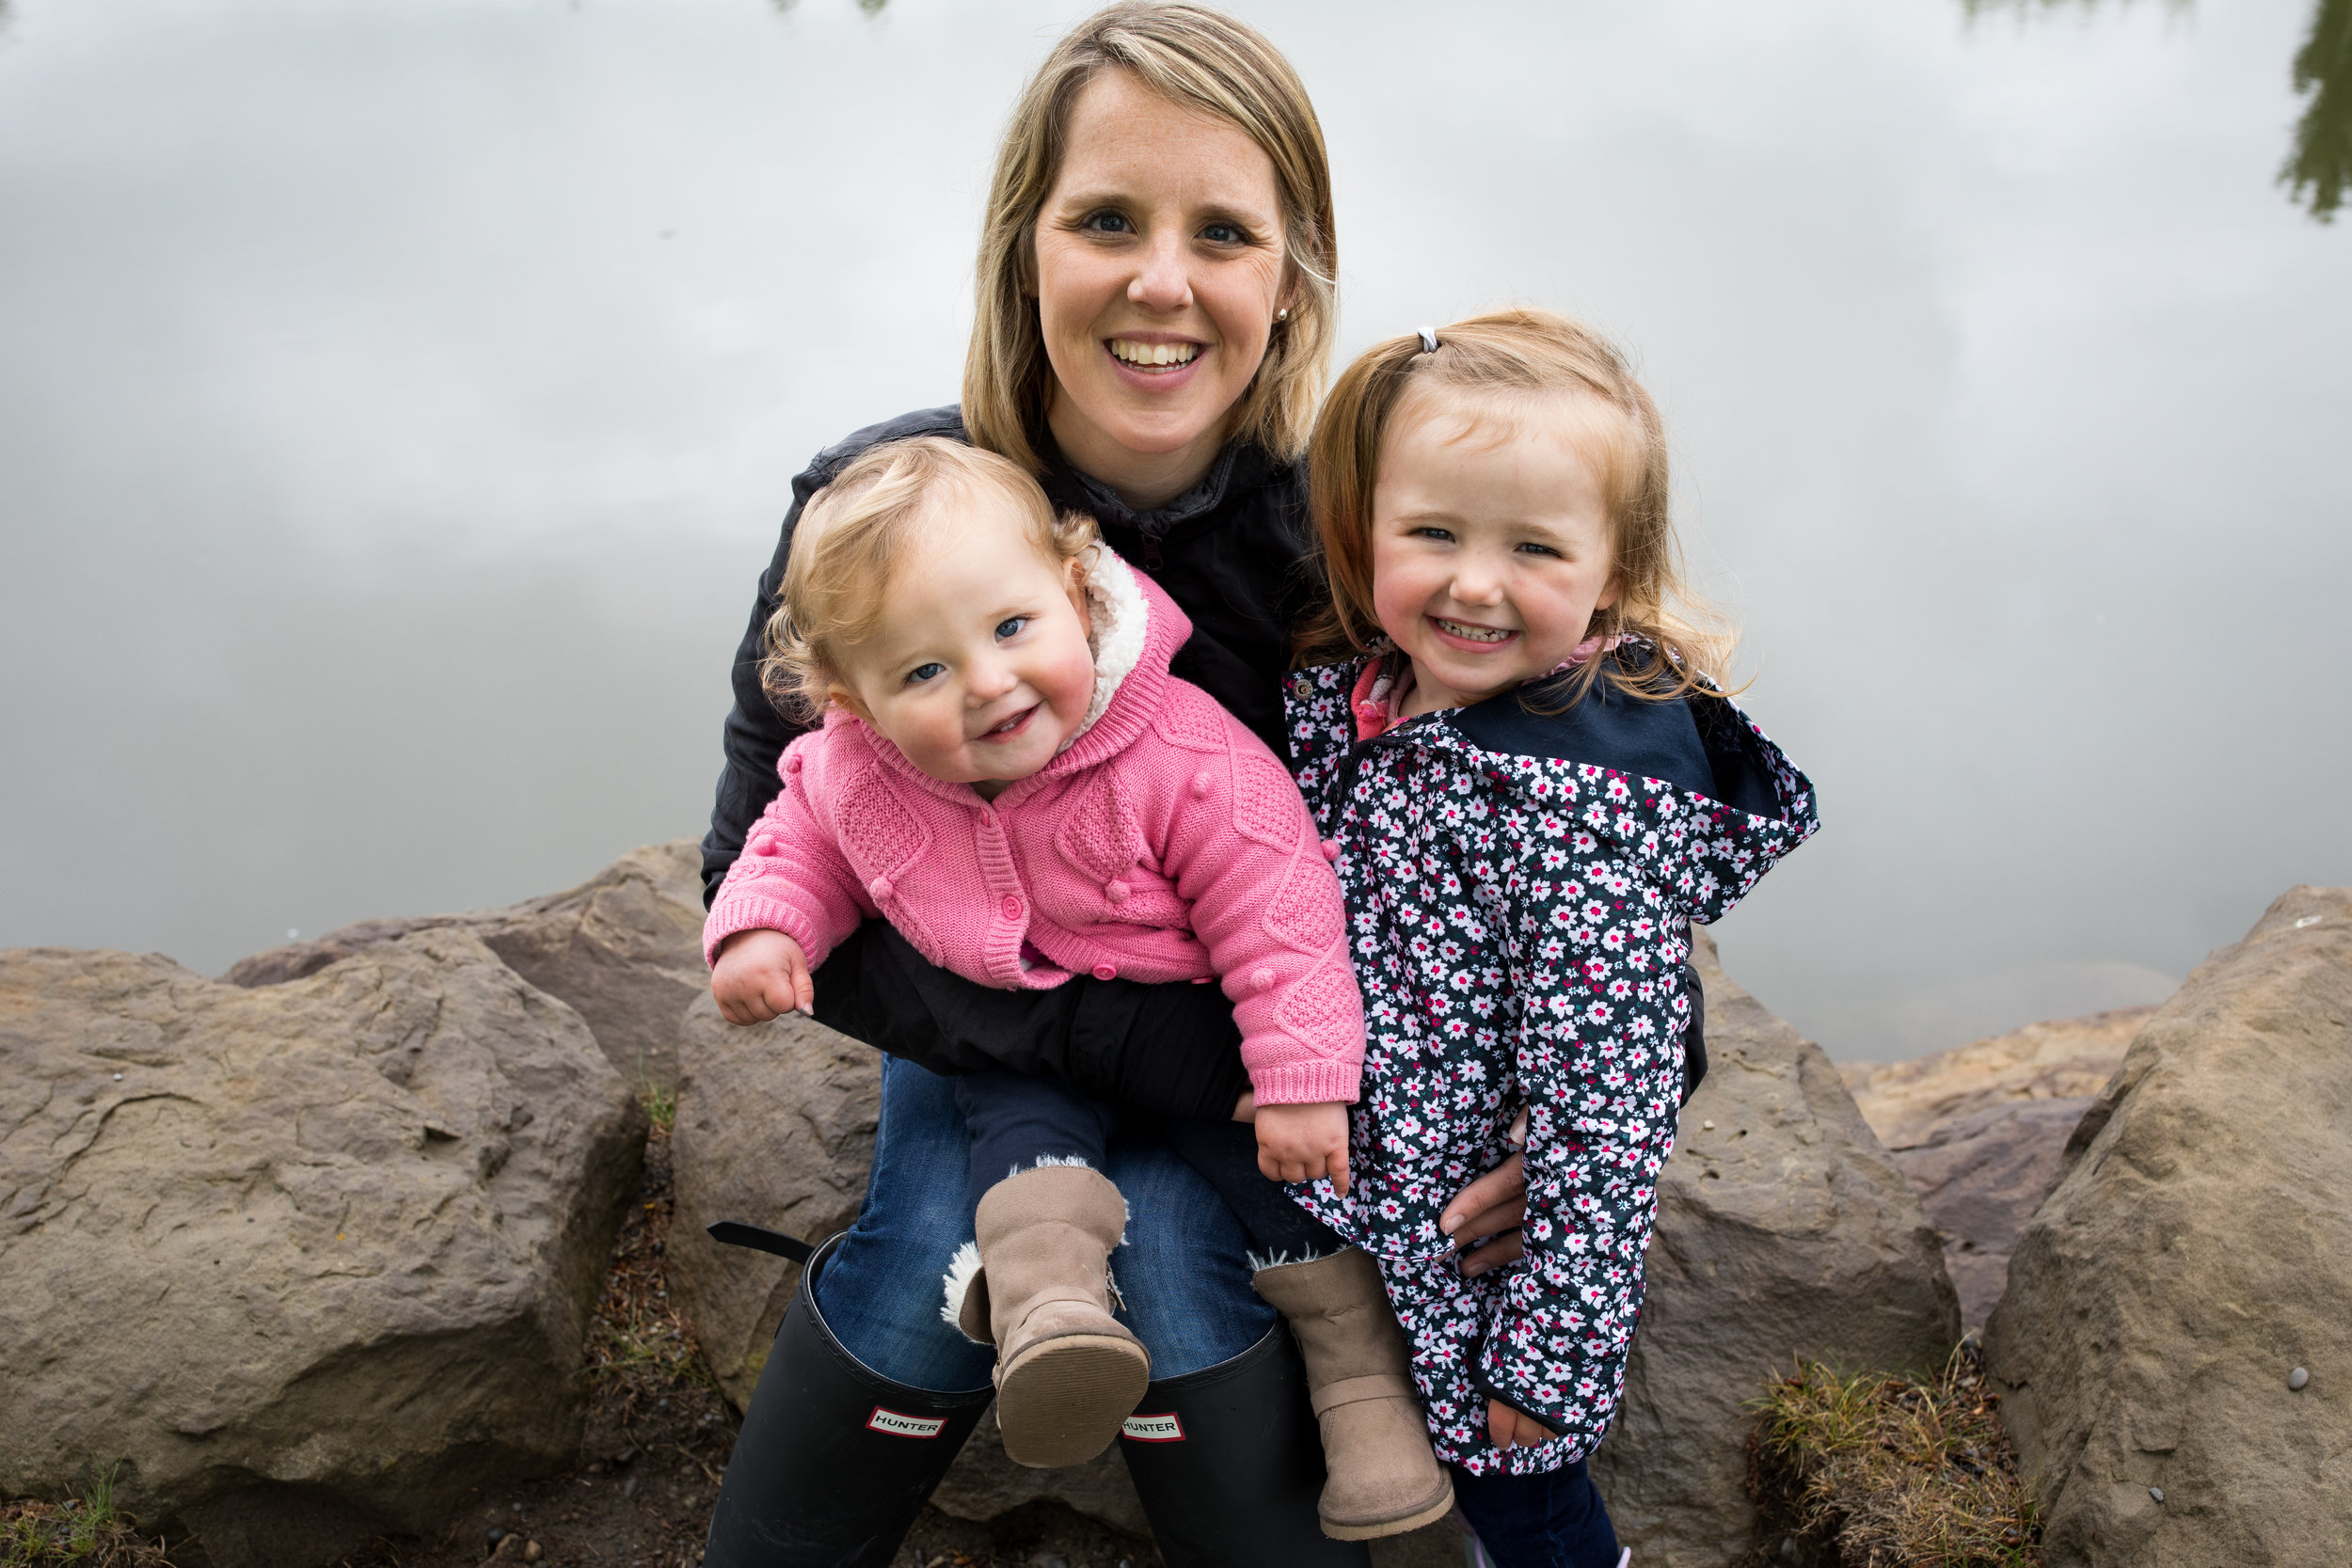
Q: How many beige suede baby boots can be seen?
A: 2